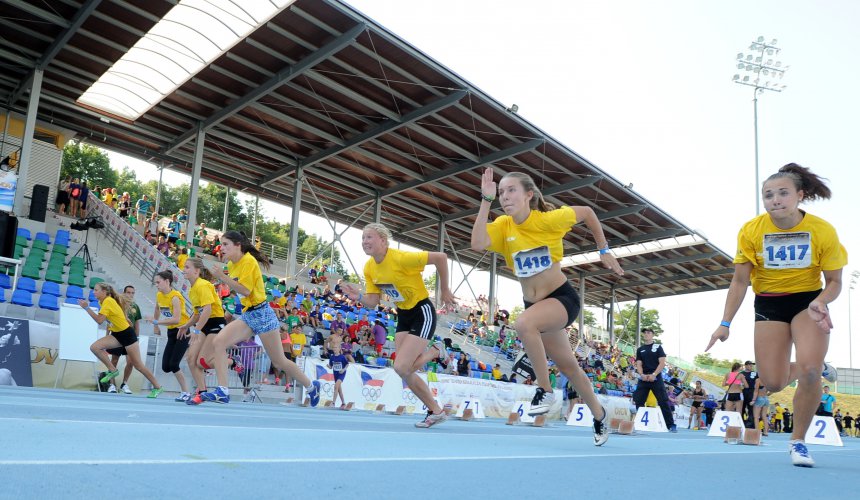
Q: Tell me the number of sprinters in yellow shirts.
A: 7